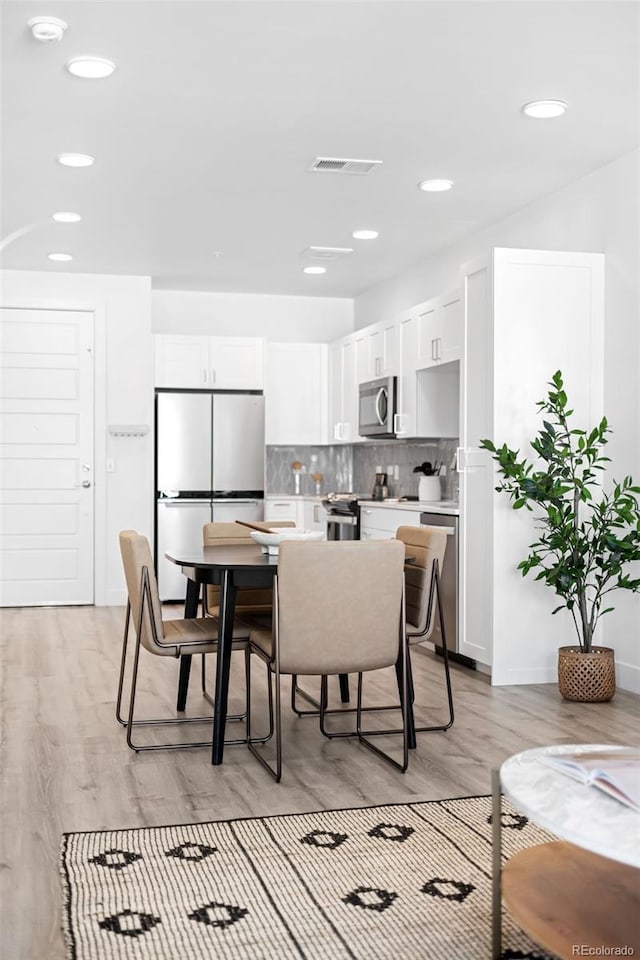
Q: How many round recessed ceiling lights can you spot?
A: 8